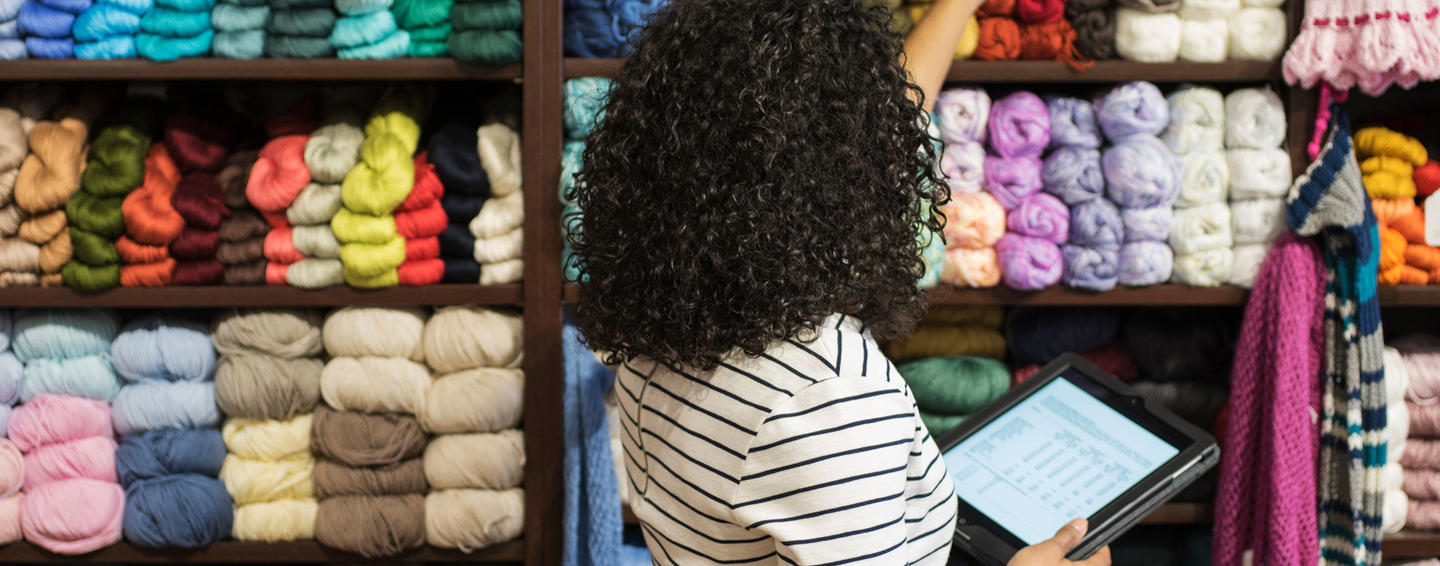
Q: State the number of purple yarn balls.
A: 12